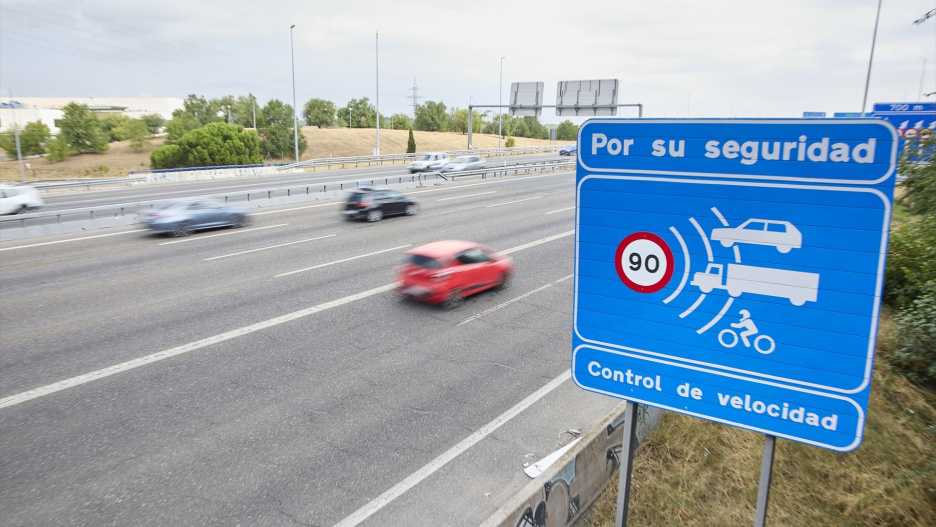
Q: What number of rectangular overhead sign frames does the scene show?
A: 2